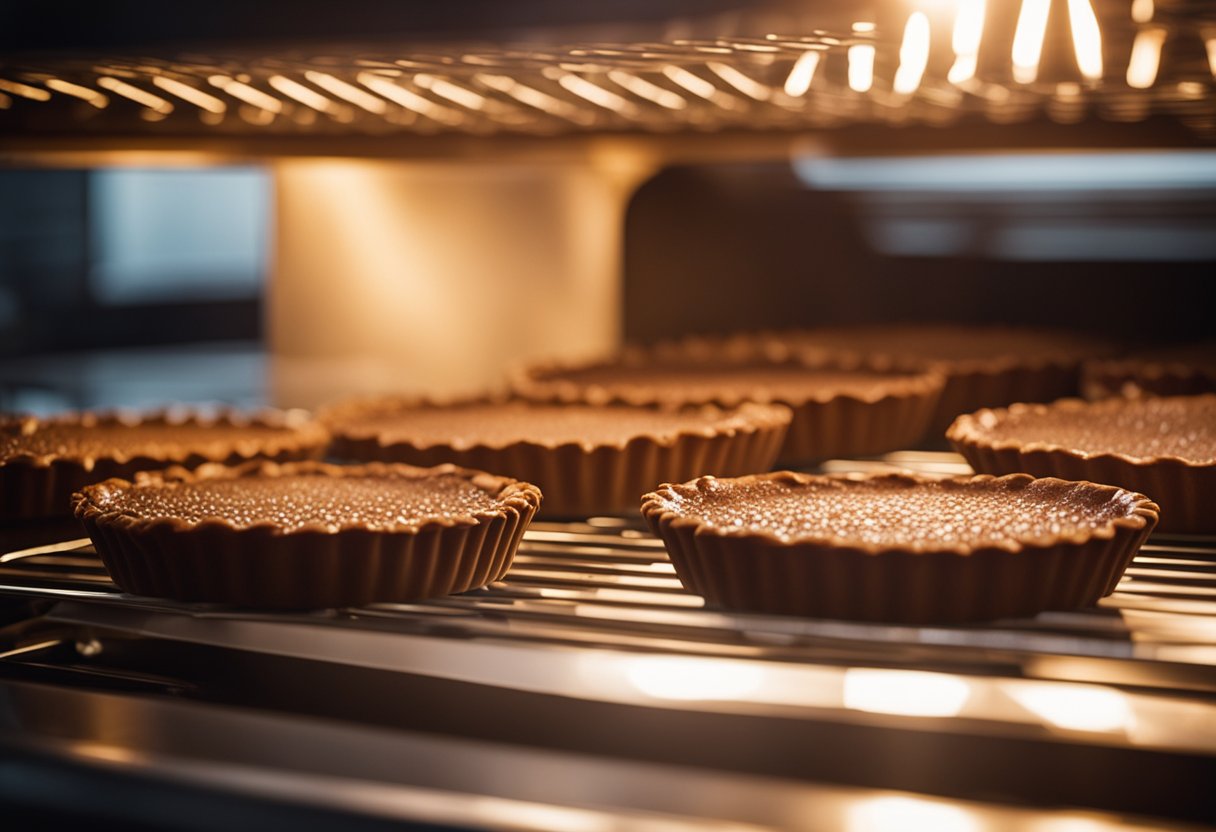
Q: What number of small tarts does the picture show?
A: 8